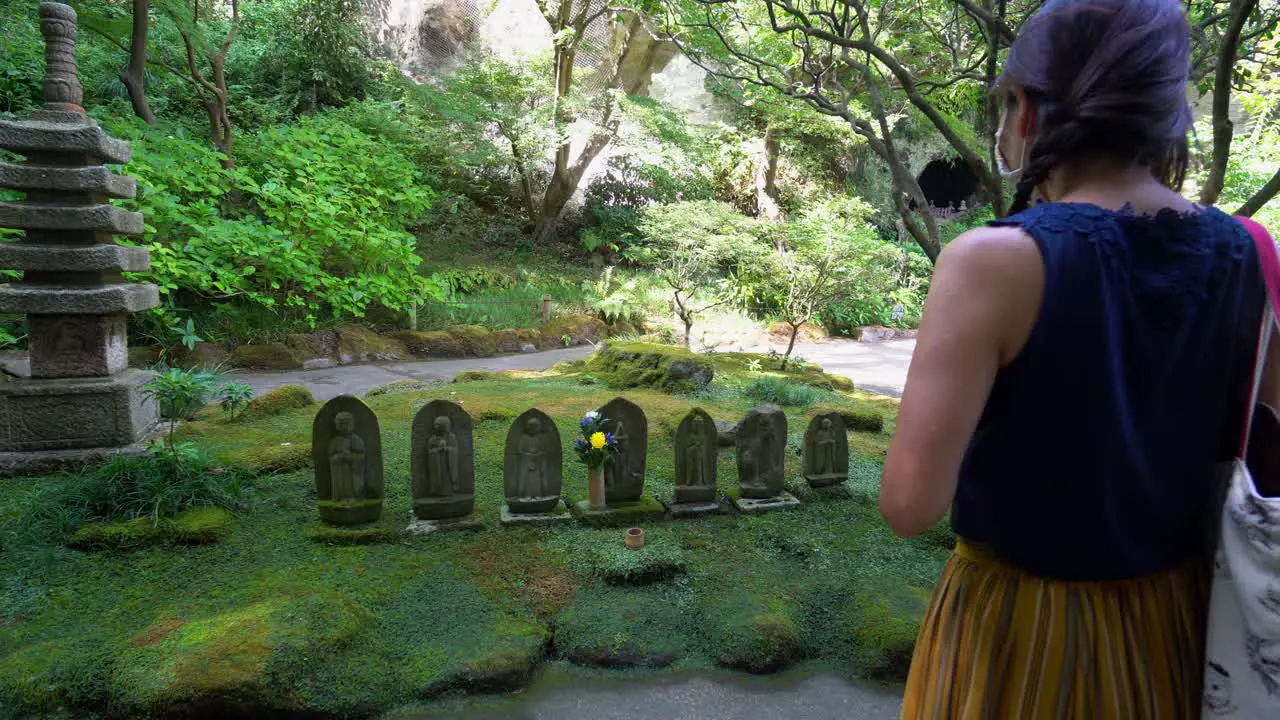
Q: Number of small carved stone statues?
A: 7